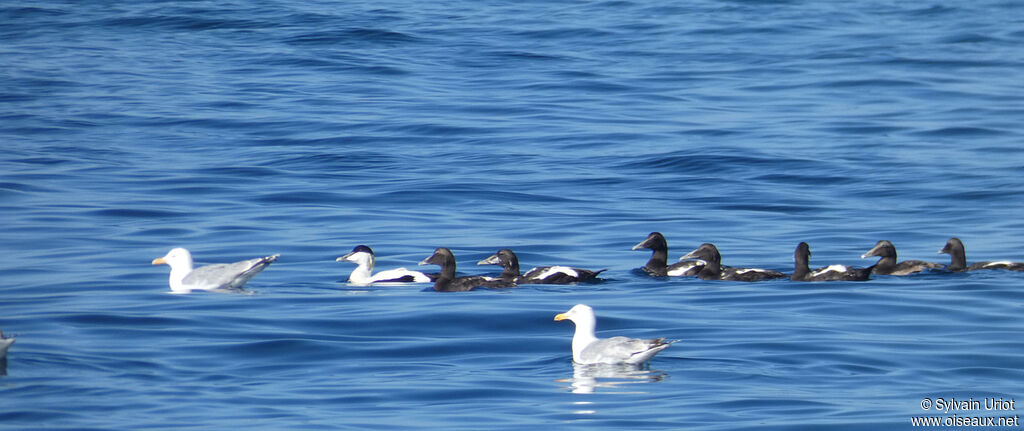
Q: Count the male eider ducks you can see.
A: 1